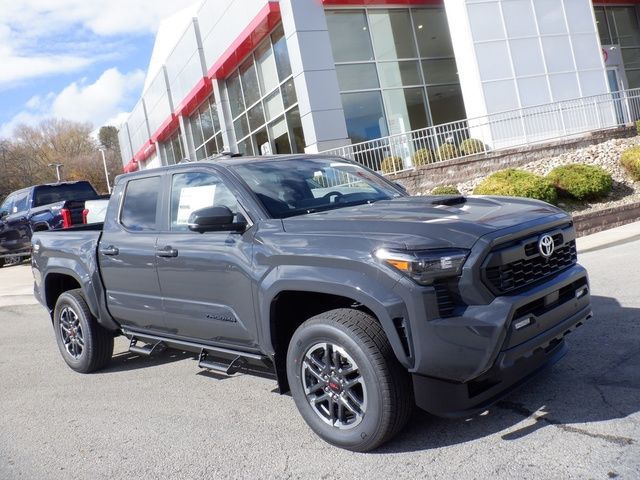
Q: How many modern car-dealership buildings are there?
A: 1